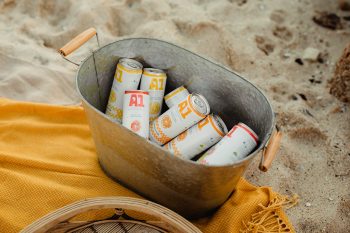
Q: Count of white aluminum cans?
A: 7